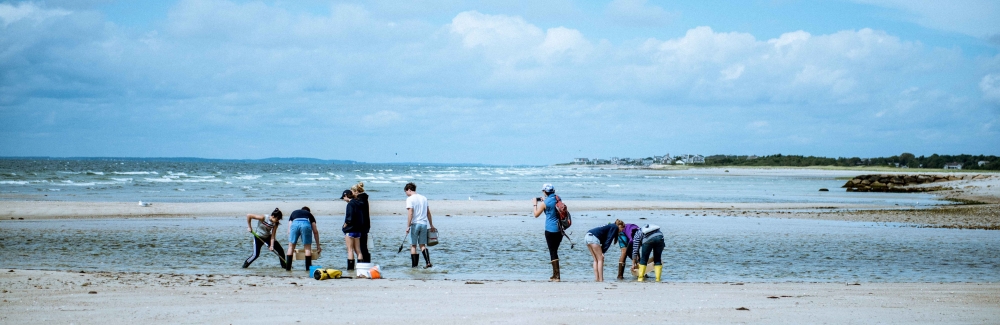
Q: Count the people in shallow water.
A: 9